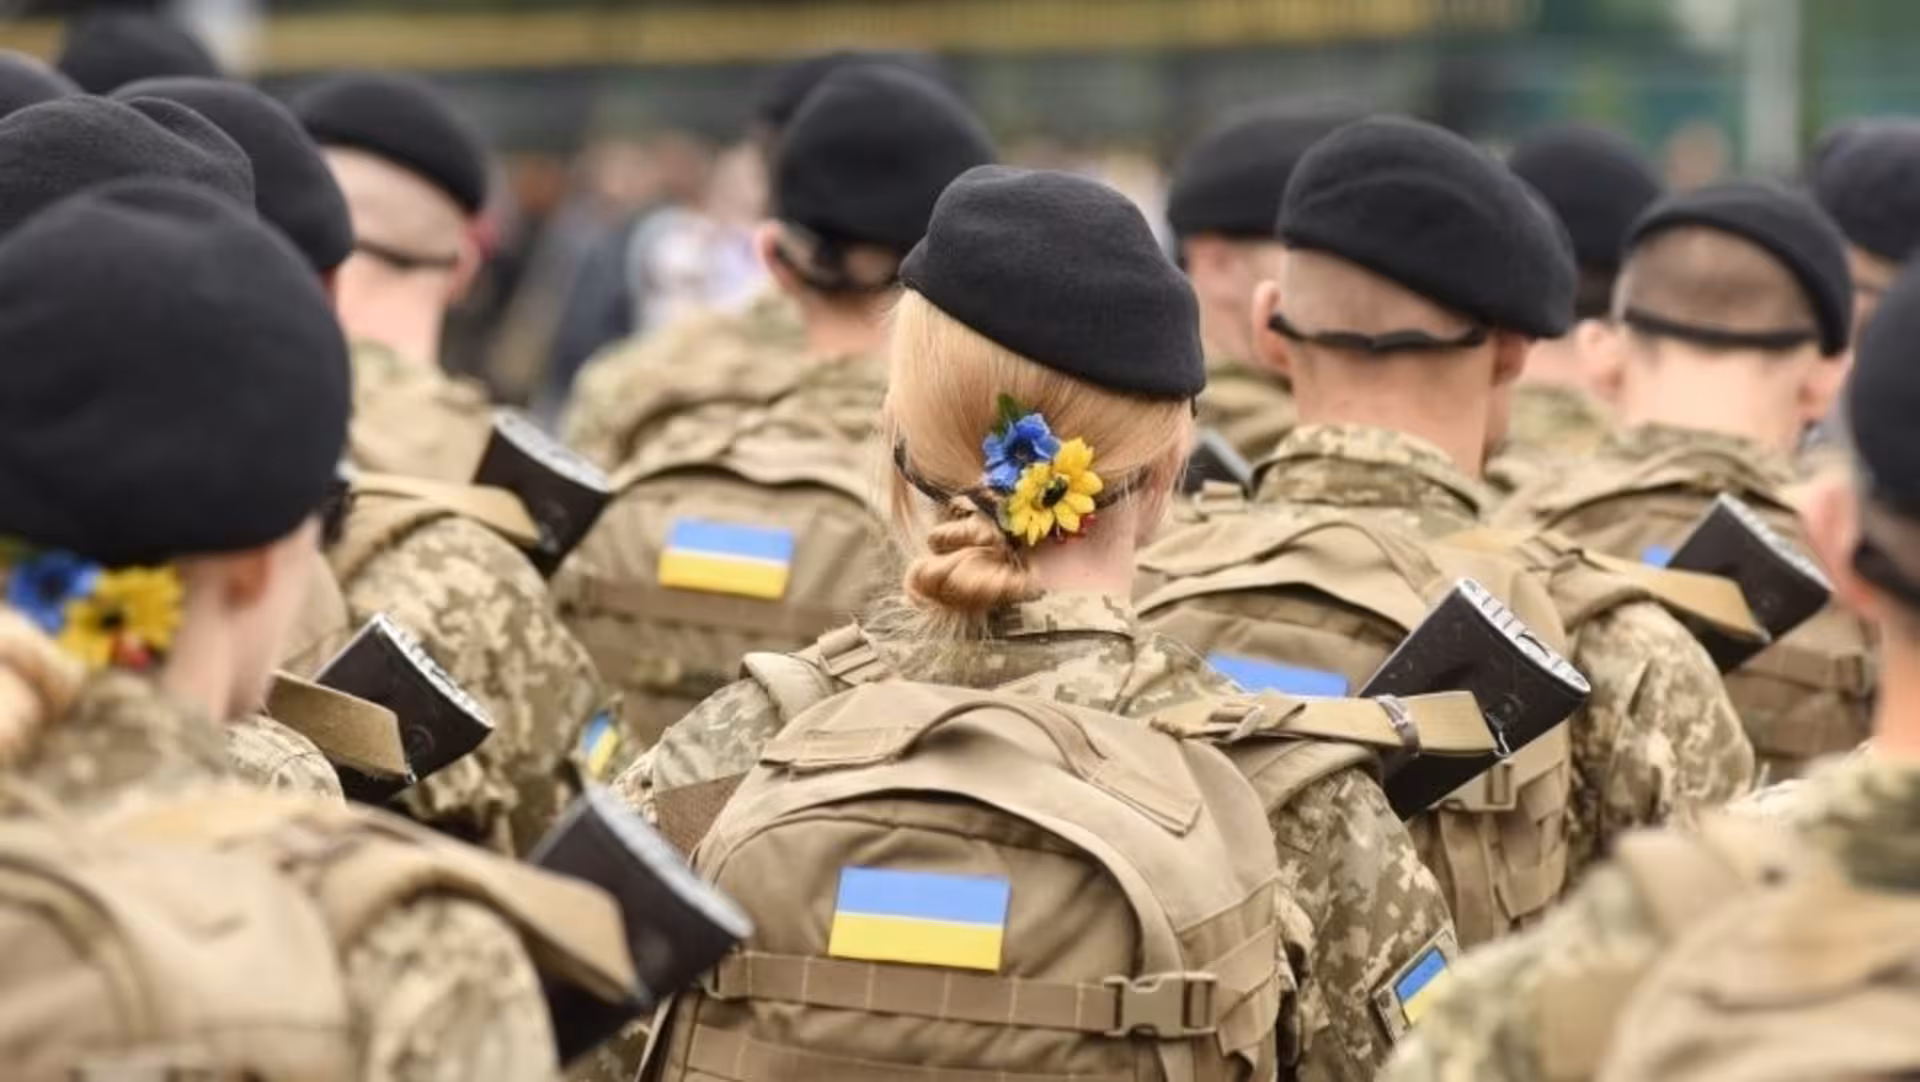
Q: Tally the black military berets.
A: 15